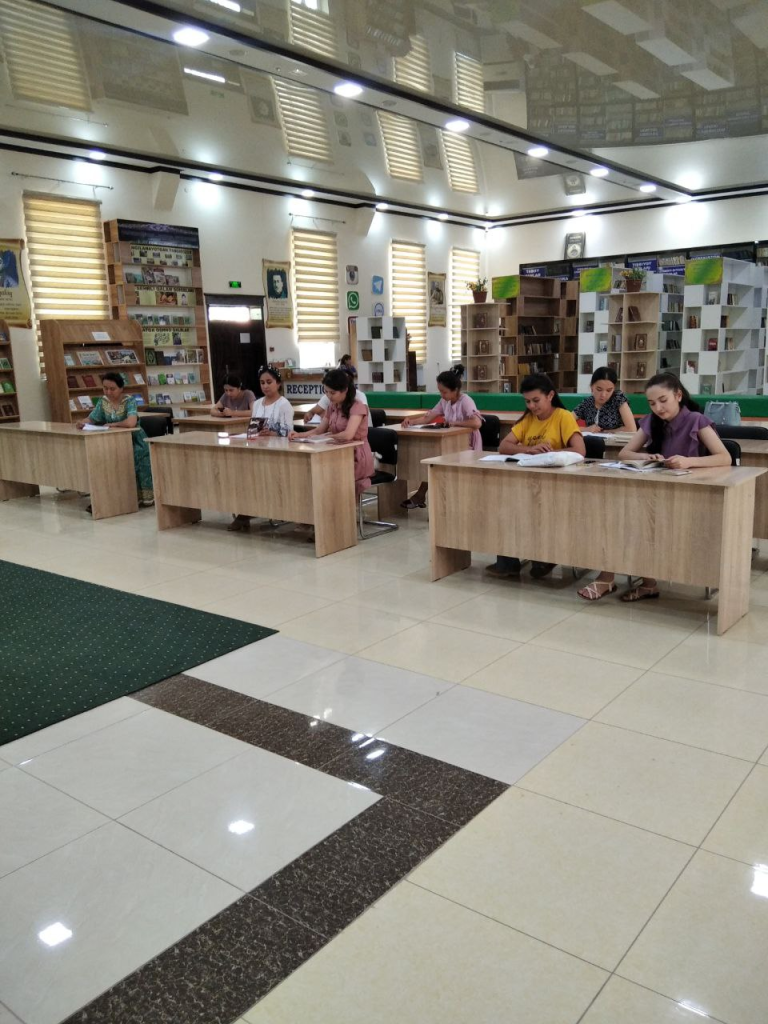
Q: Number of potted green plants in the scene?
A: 2